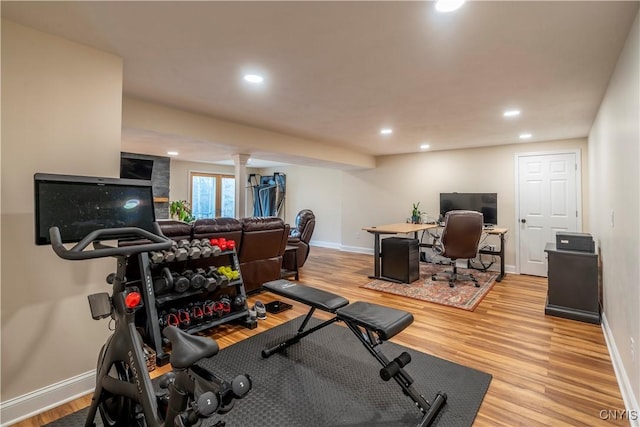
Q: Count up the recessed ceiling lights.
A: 7